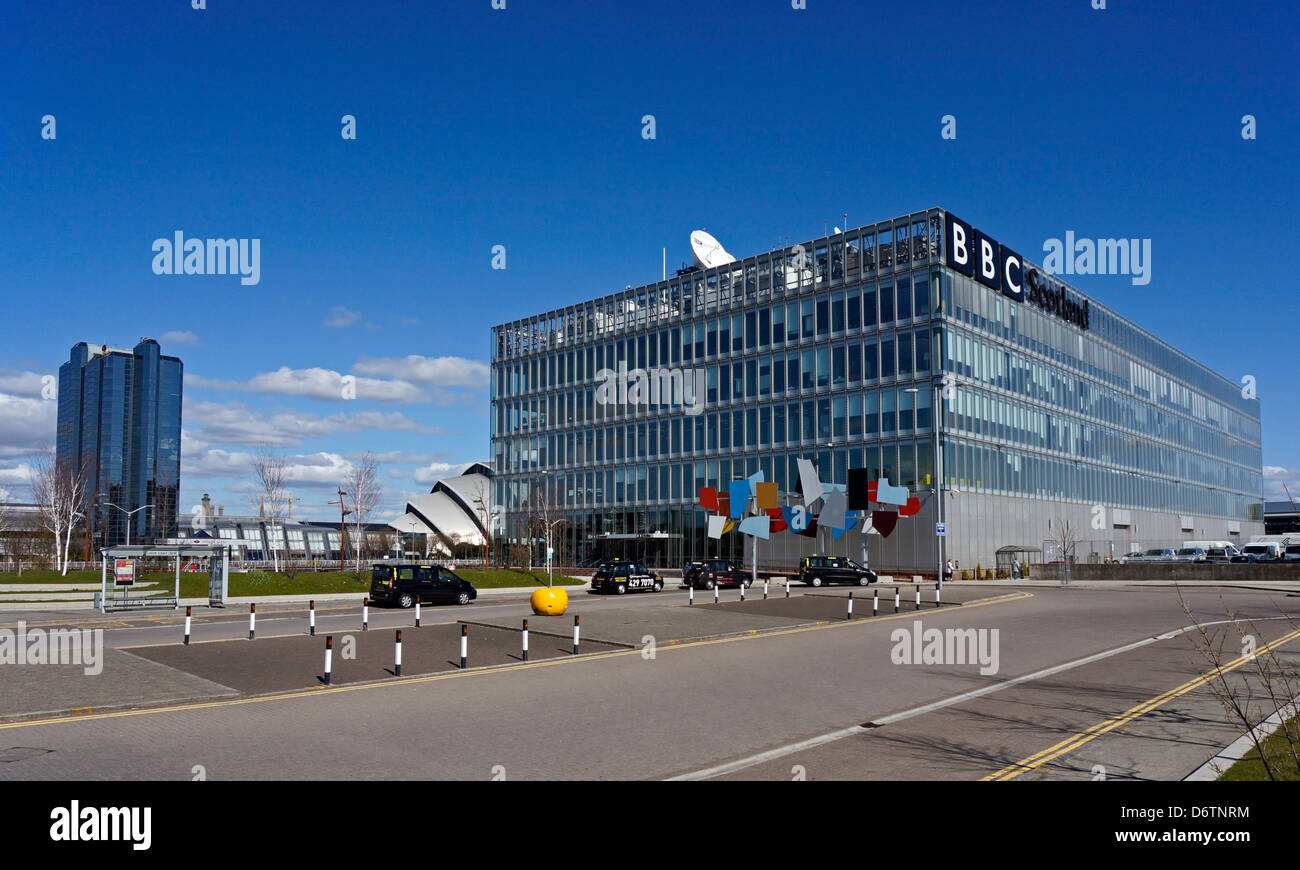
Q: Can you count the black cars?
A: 4